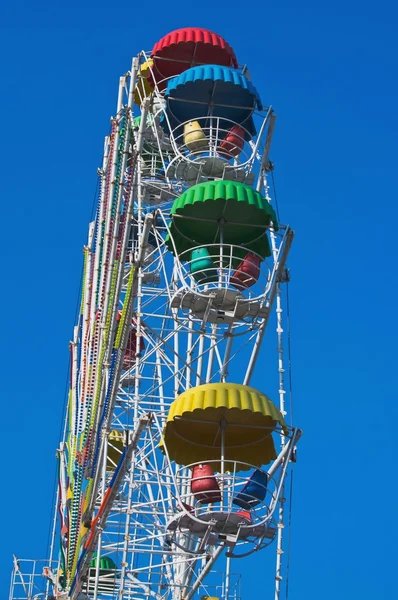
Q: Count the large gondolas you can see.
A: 4